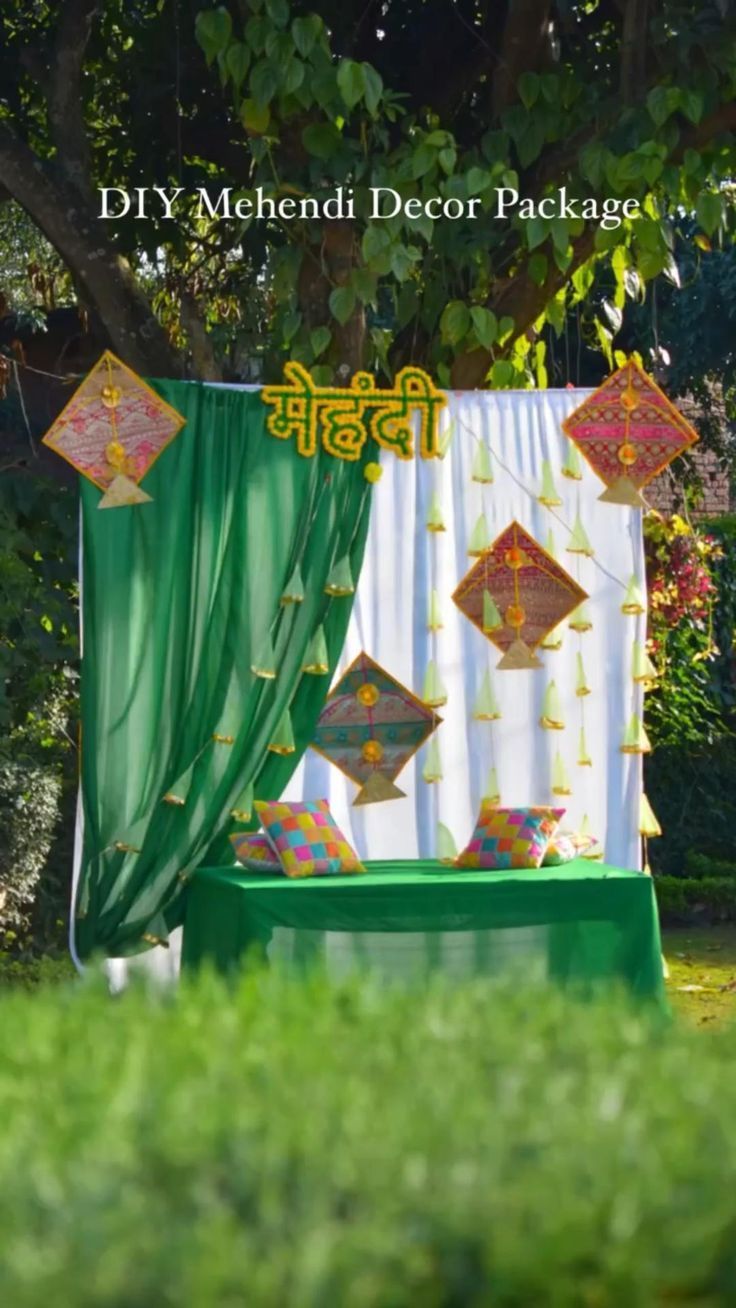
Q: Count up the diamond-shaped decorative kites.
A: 4